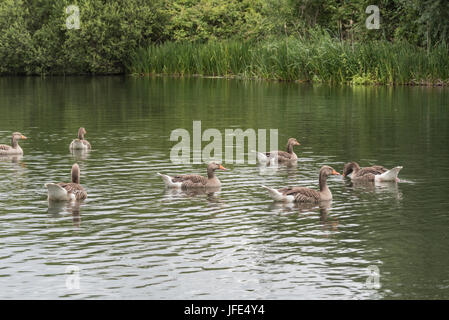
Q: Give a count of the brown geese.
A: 7